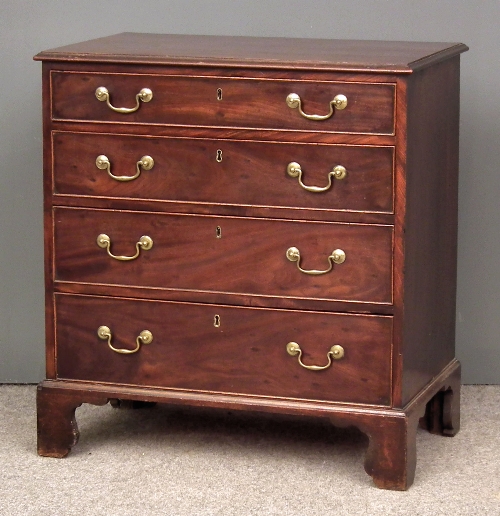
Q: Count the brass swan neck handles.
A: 8